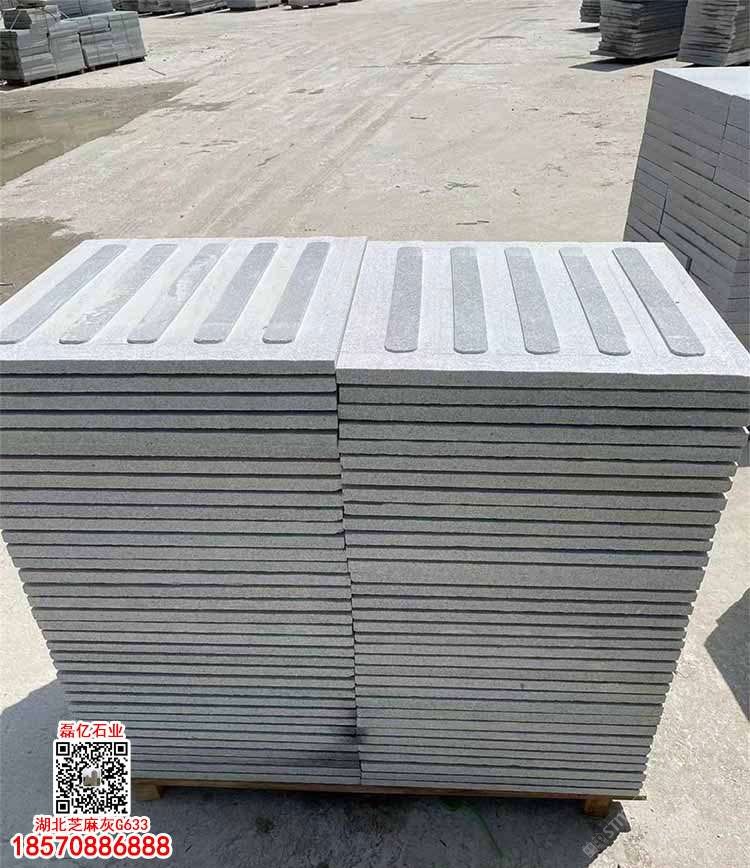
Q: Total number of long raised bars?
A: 10